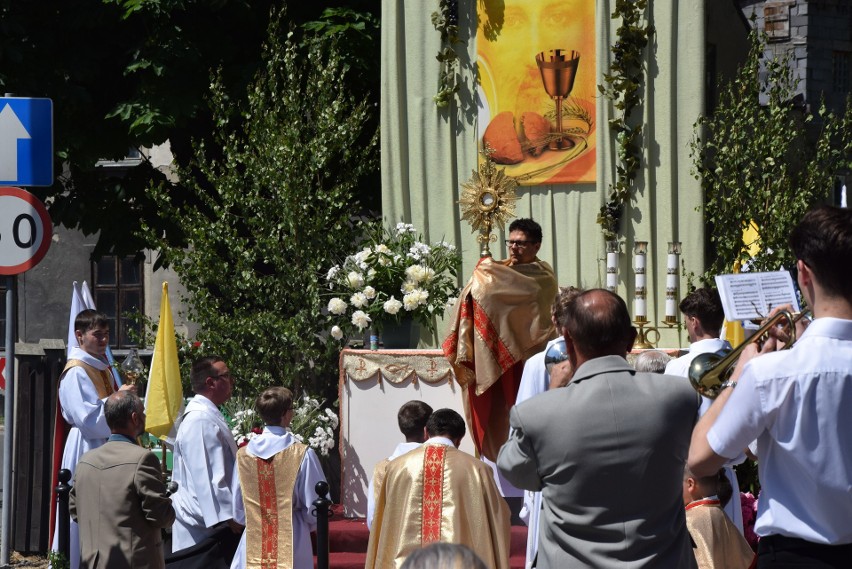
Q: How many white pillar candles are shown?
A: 3